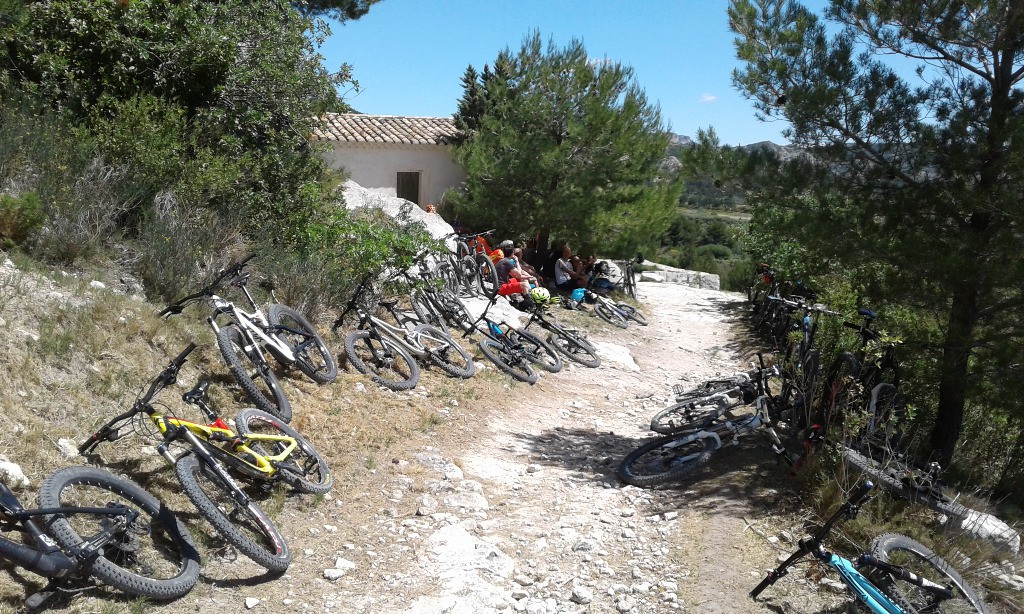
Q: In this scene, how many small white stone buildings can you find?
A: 1